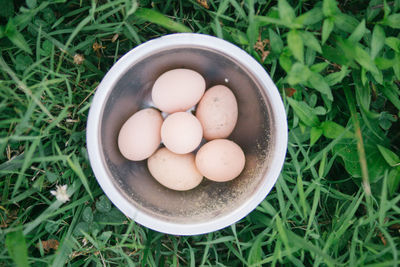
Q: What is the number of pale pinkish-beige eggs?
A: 6